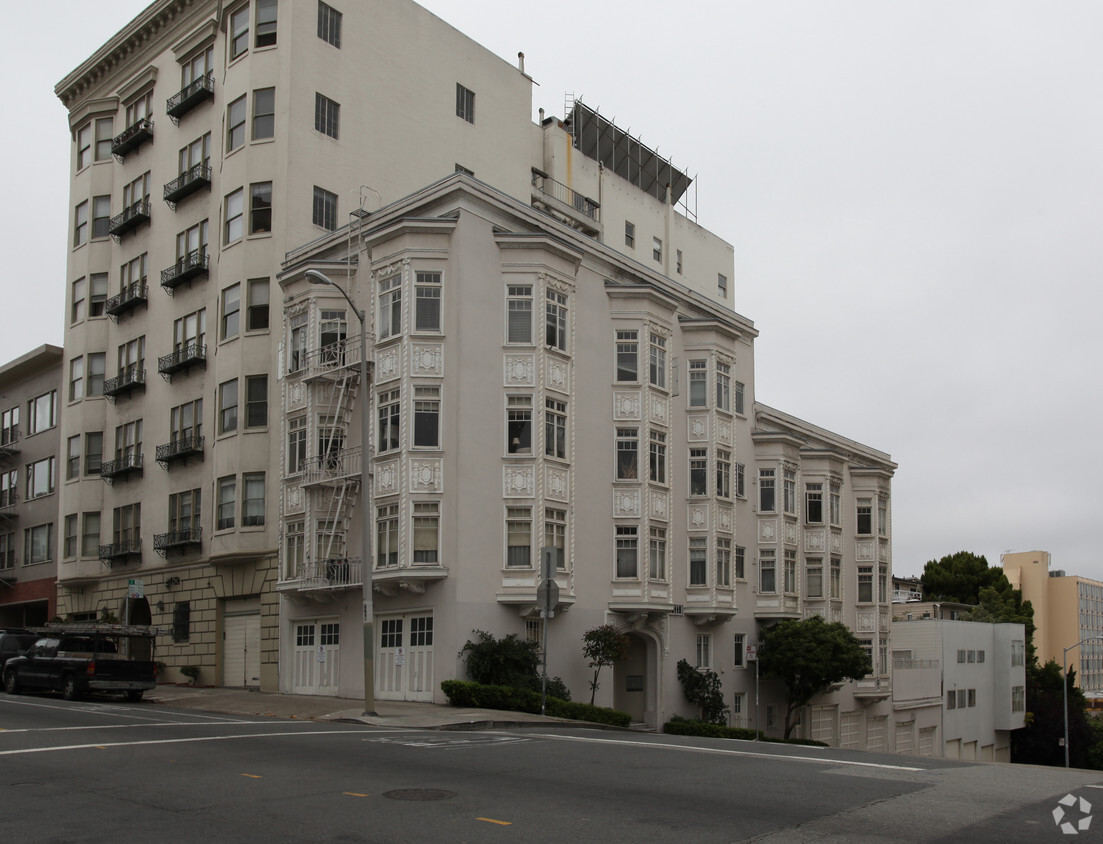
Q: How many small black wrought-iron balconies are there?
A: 12